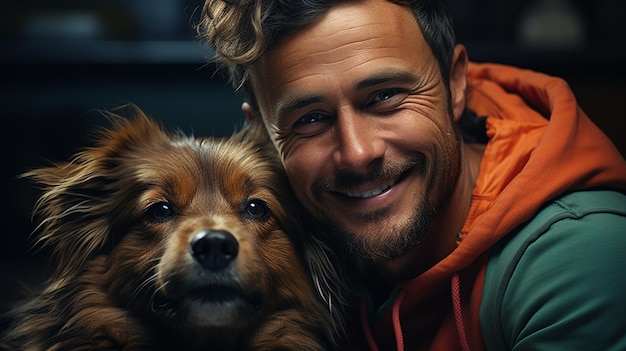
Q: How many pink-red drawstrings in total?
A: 3